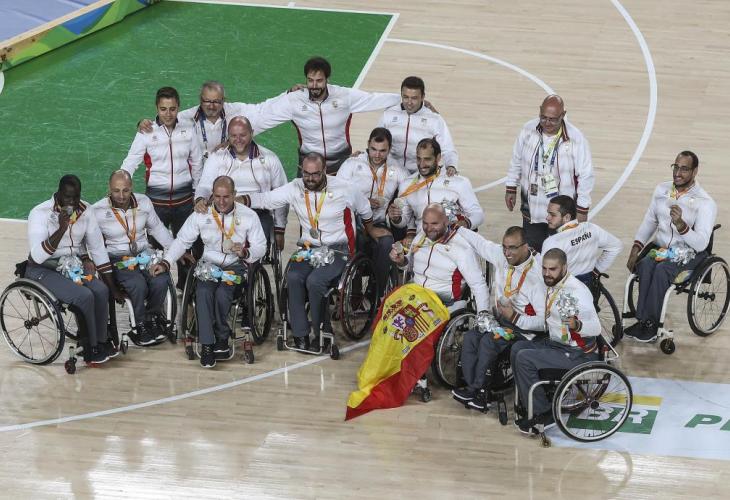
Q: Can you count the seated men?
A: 12